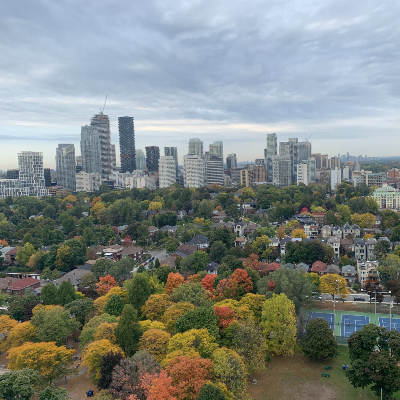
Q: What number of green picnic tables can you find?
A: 2